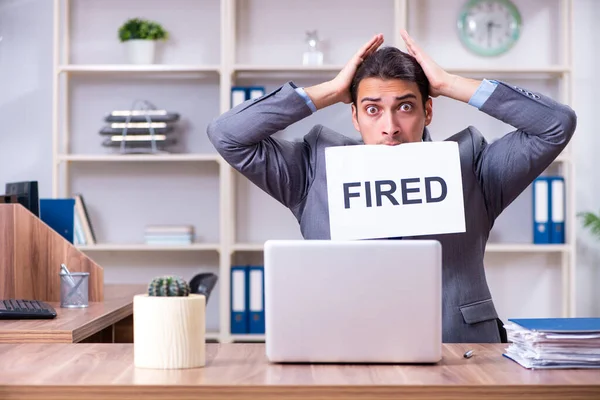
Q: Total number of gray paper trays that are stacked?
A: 3